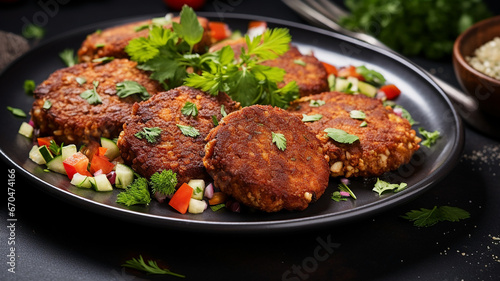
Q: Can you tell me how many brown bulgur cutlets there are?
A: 6